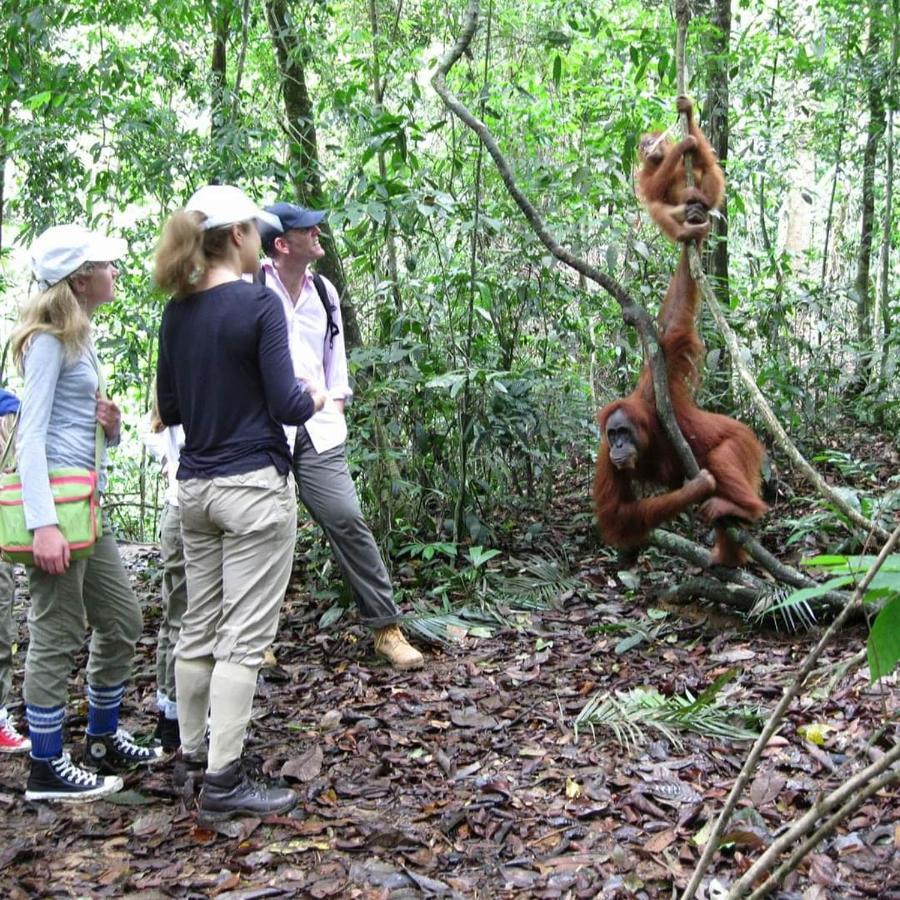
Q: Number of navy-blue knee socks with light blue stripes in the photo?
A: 2